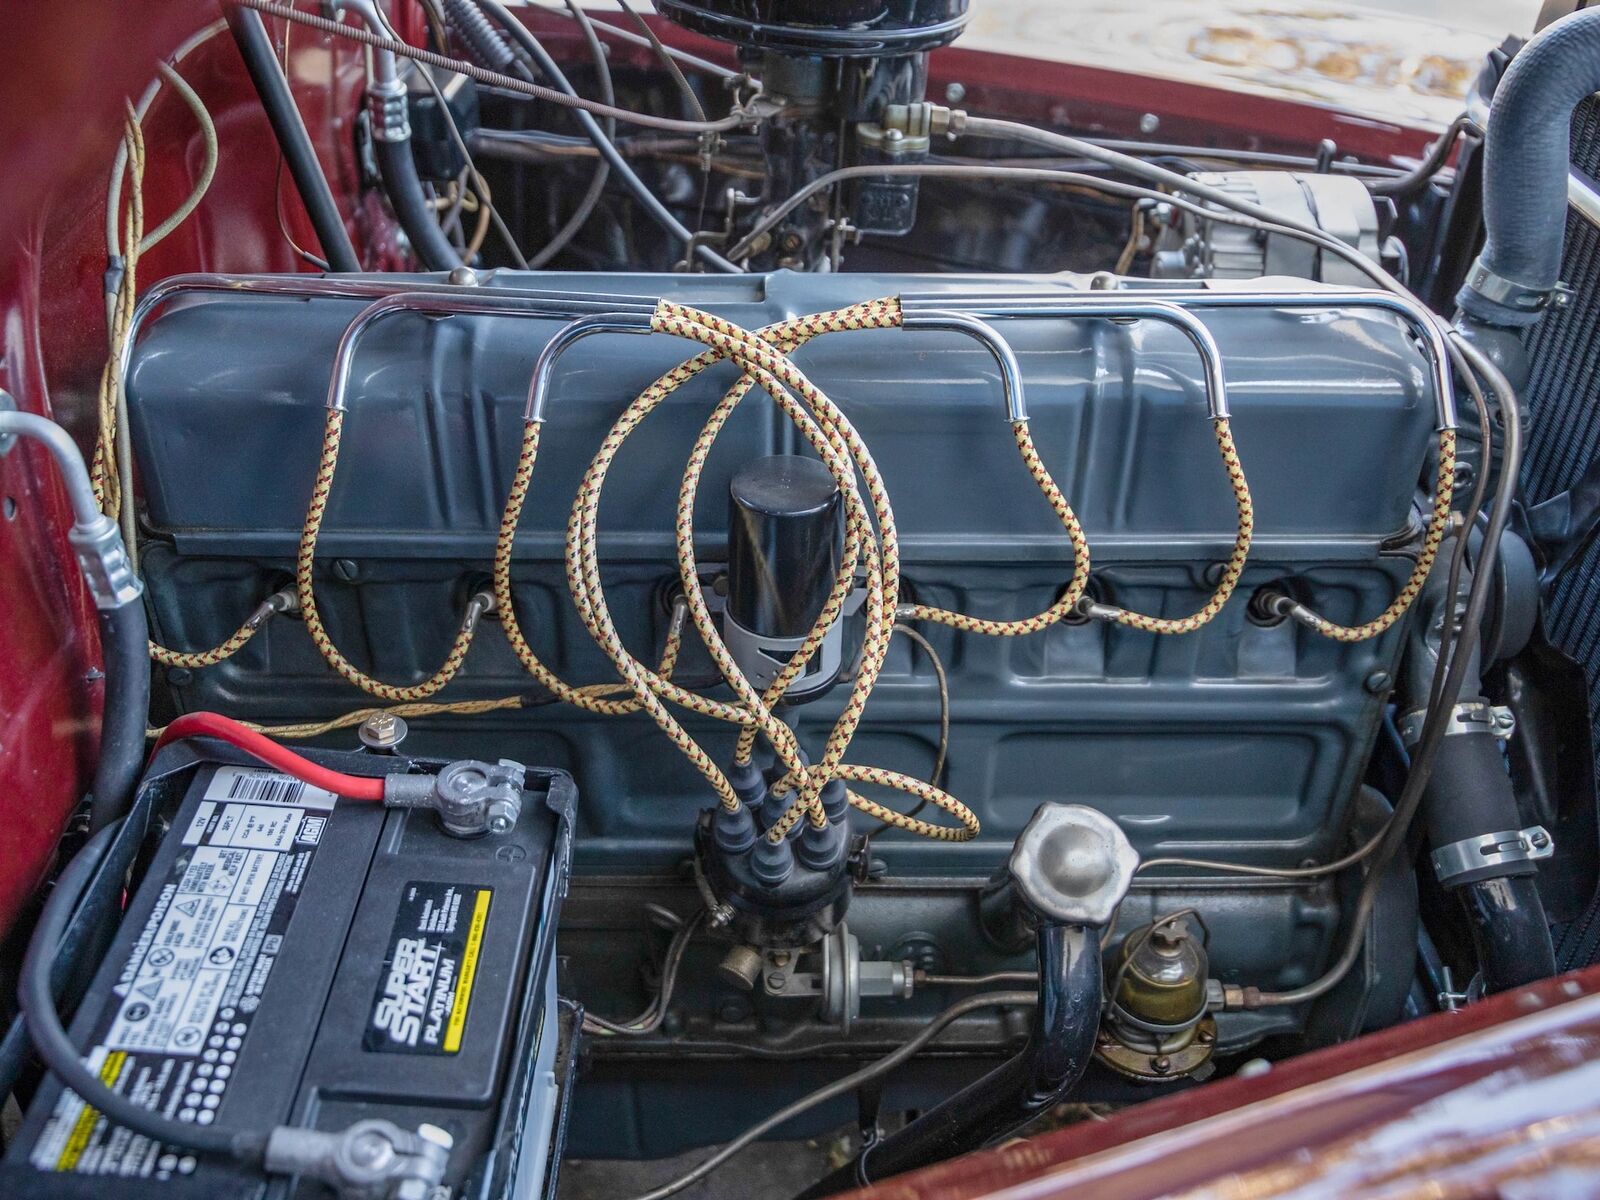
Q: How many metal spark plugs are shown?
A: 6